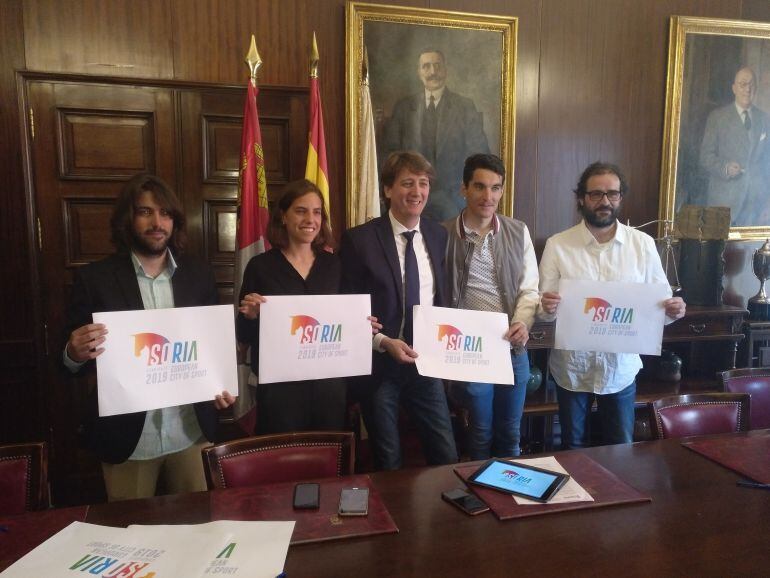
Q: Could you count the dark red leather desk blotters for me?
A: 4